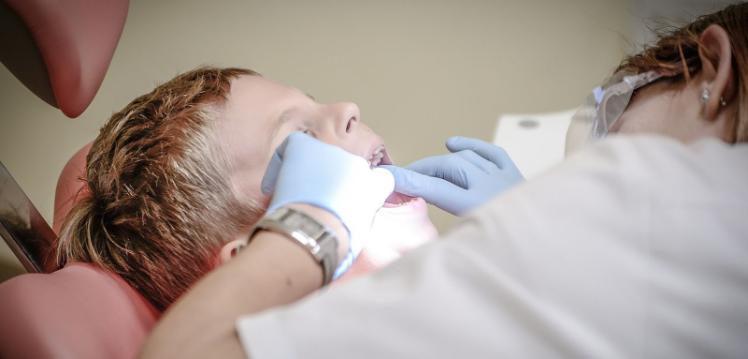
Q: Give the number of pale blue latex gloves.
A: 2